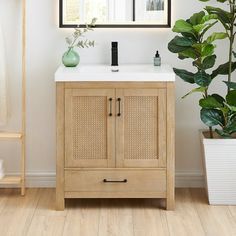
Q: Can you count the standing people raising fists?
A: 0